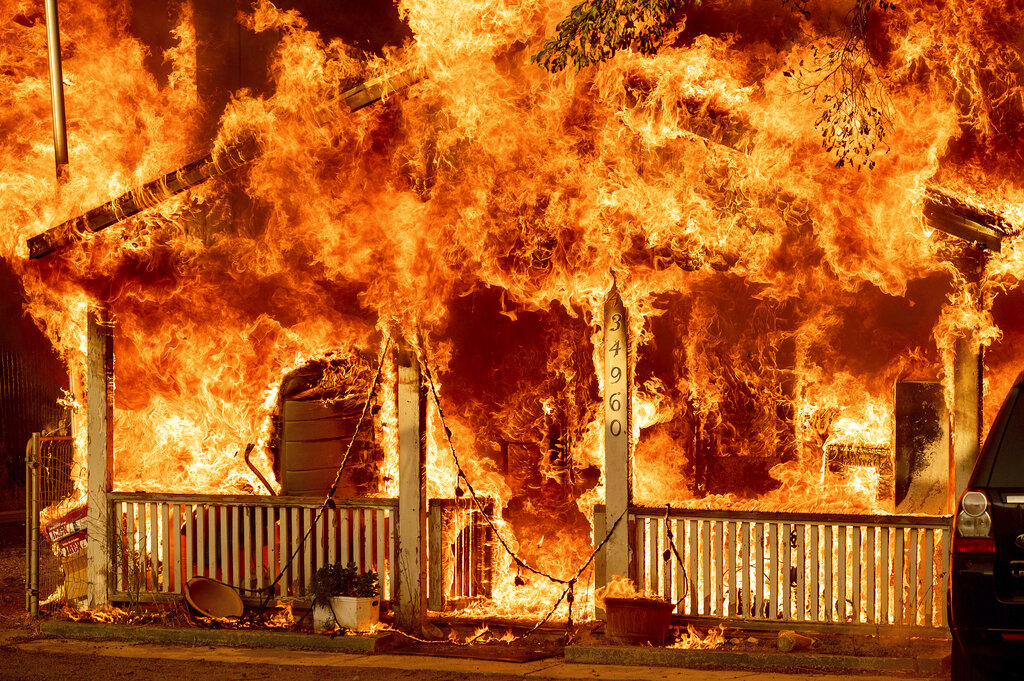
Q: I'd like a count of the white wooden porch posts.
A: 4